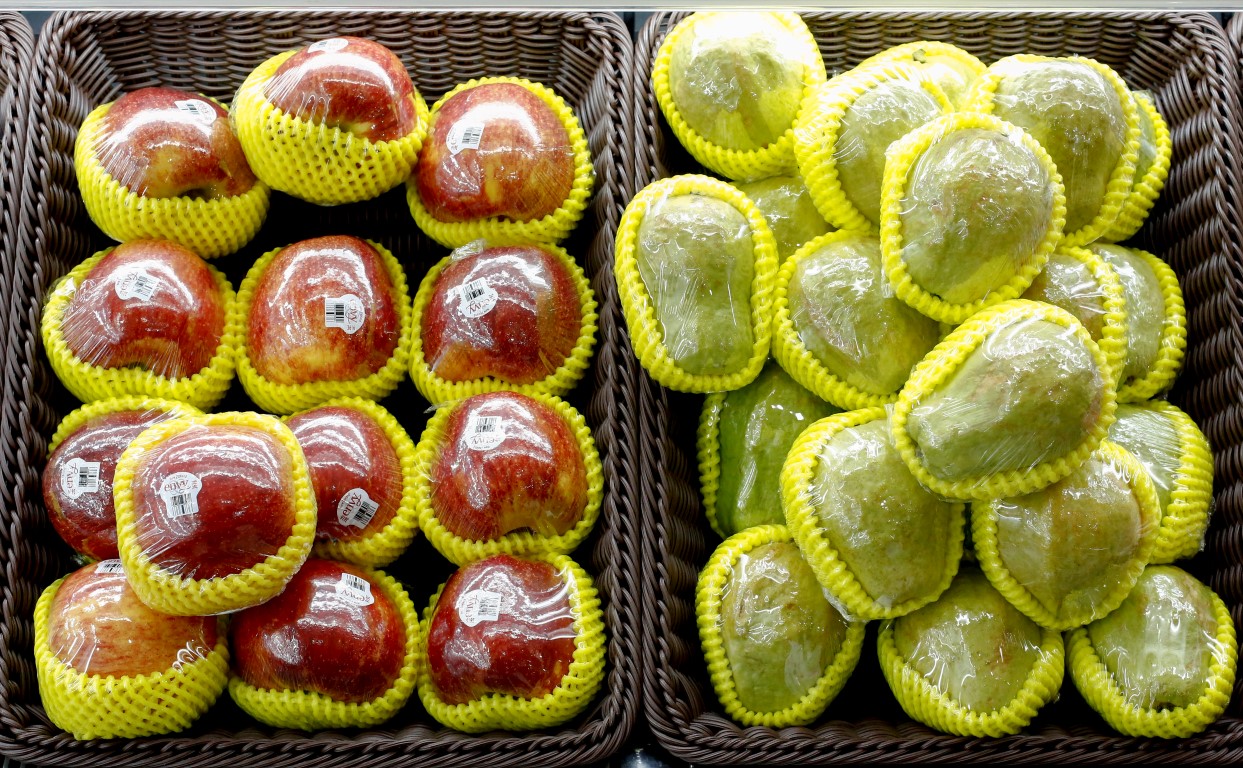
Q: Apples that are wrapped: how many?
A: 13